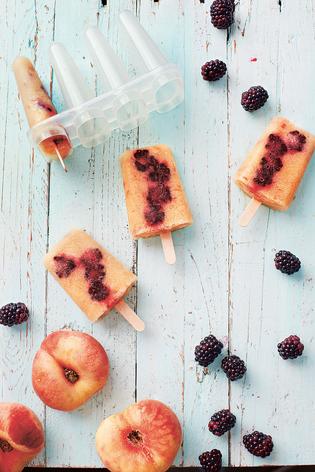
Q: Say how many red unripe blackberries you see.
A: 0